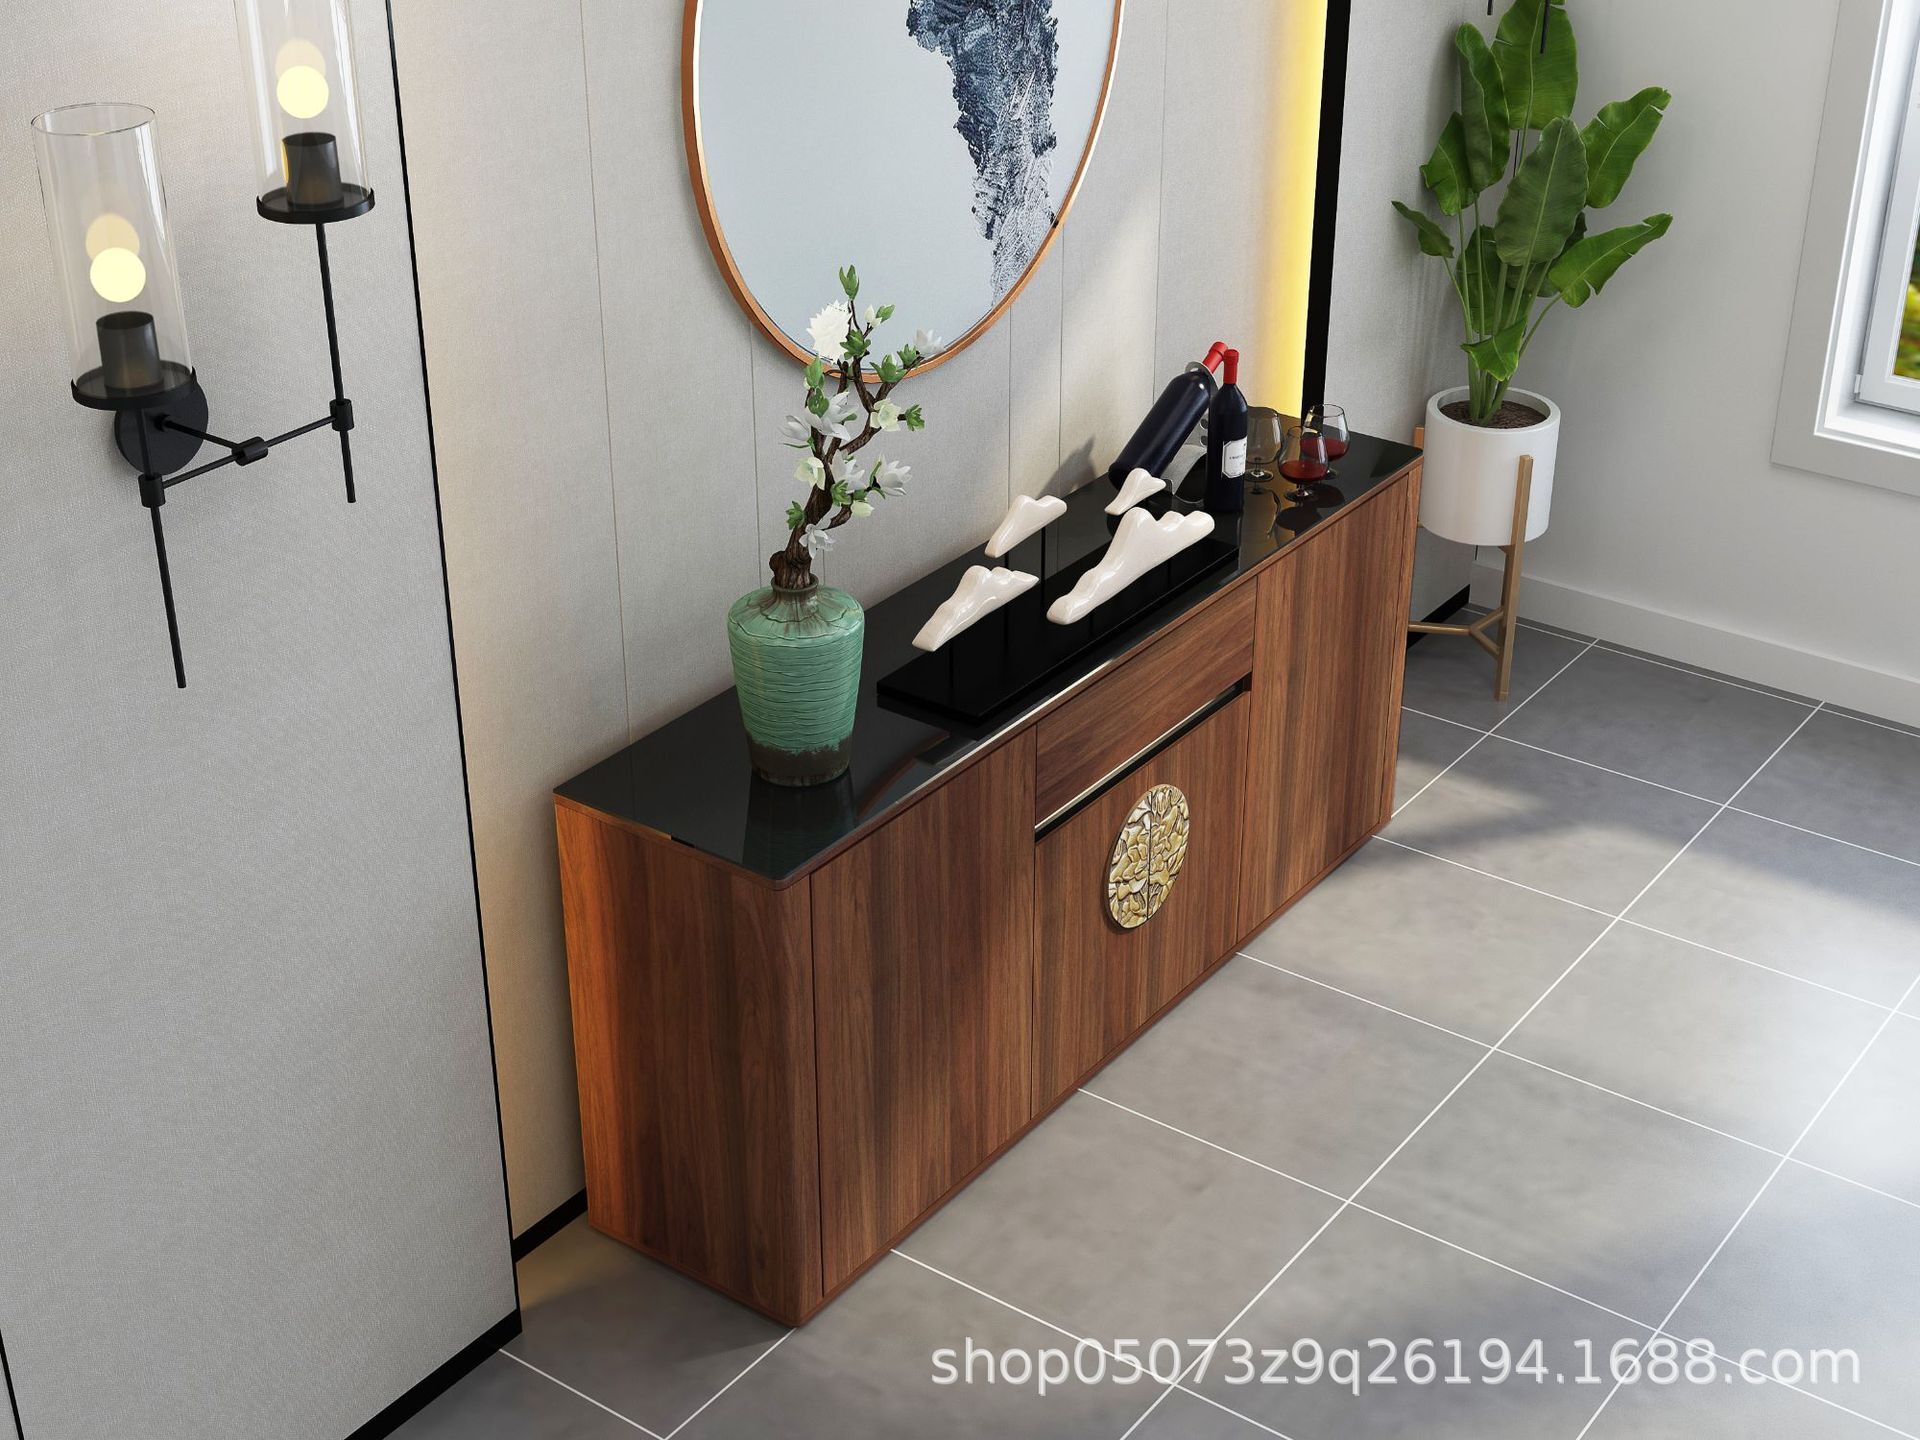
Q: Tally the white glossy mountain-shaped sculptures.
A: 4